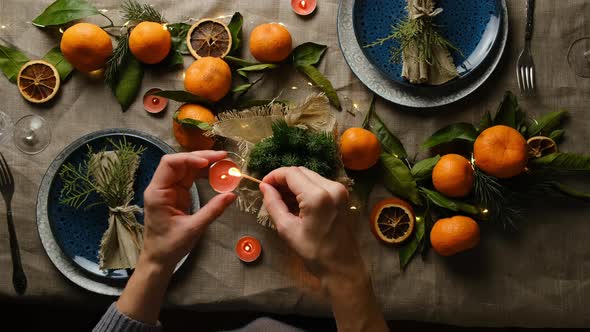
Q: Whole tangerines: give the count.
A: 9